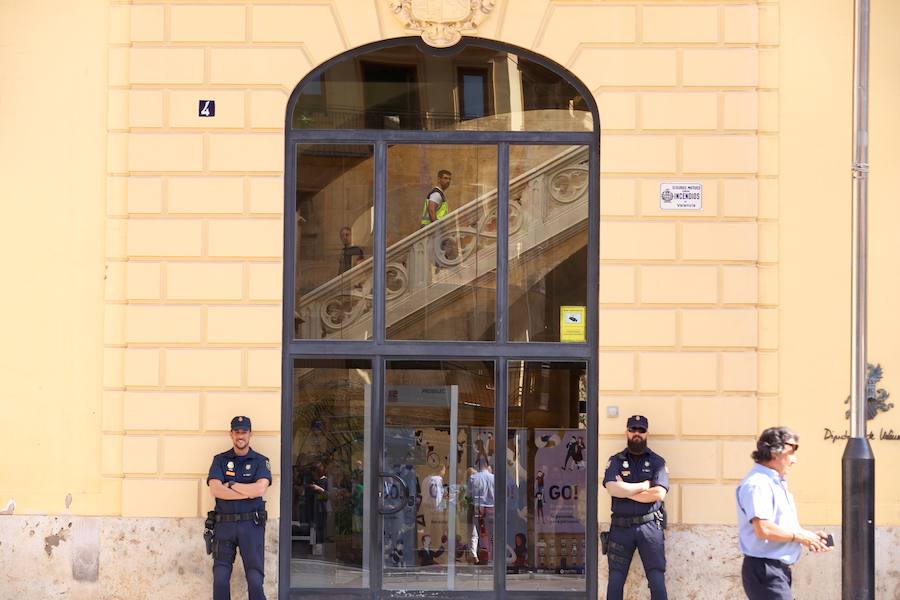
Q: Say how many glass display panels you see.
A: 7